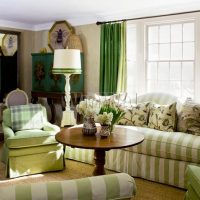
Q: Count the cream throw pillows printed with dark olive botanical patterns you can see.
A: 3